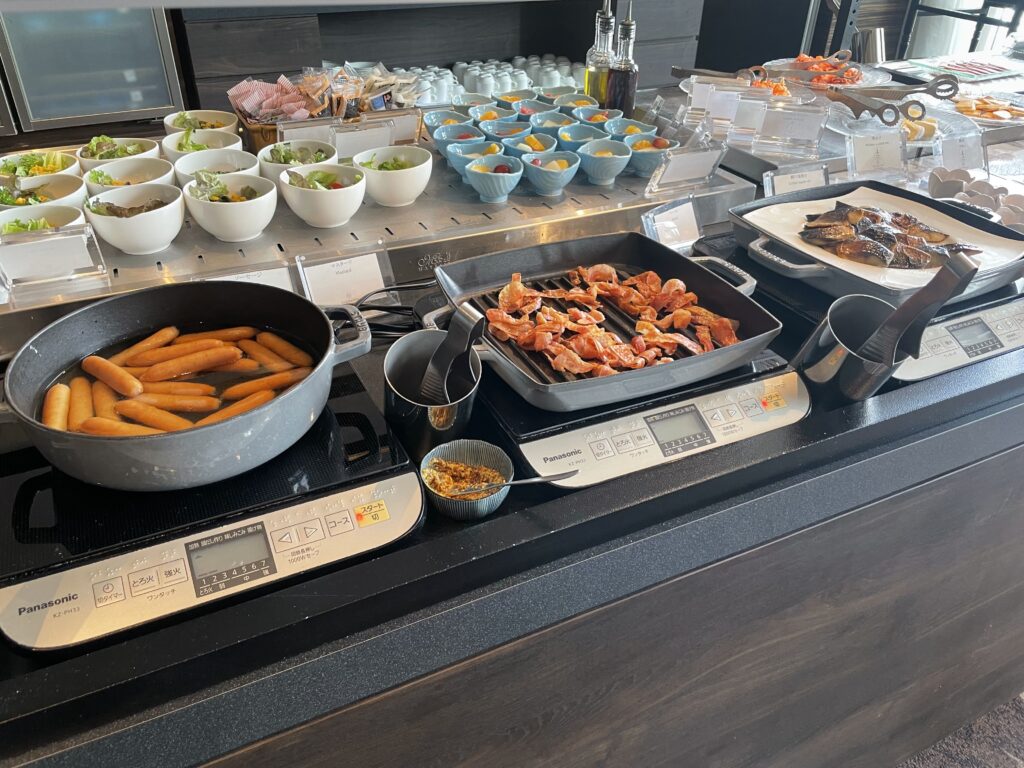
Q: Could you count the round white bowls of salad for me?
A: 13